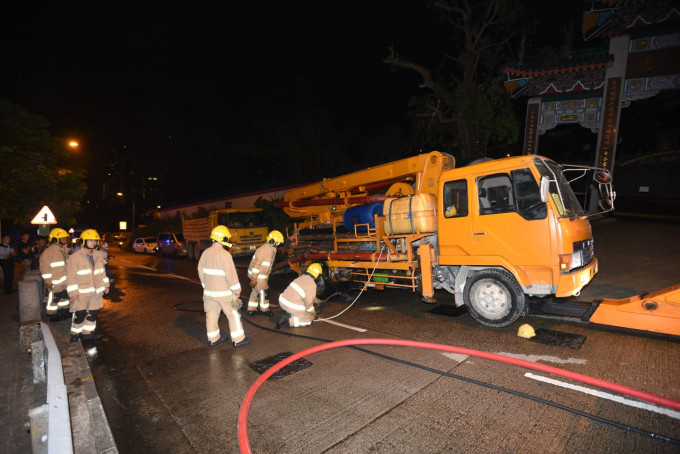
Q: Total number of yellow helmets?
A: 6